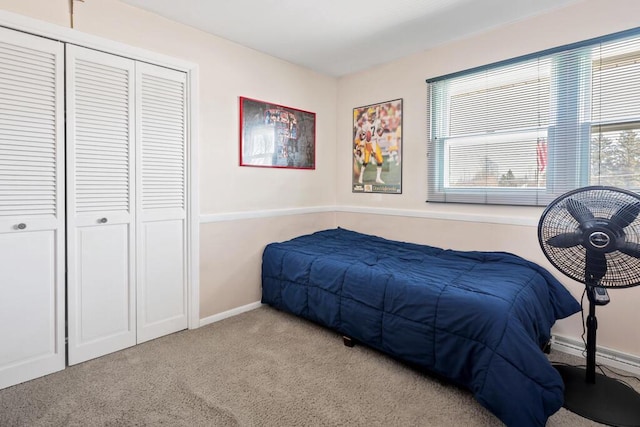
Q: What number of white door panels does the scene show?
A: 3